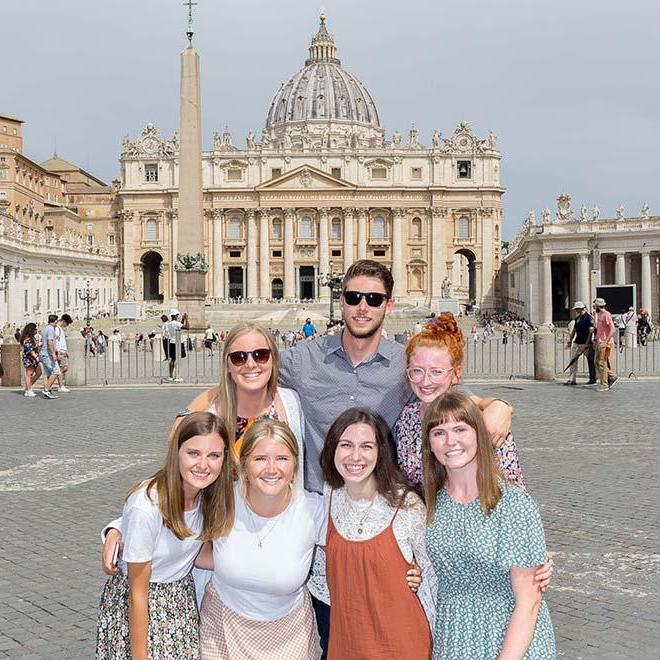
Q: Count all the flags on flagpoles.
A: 0